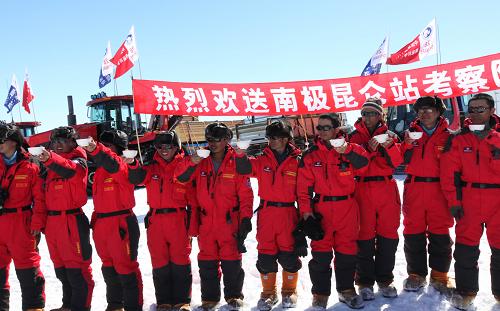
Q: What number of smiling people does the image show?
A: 2